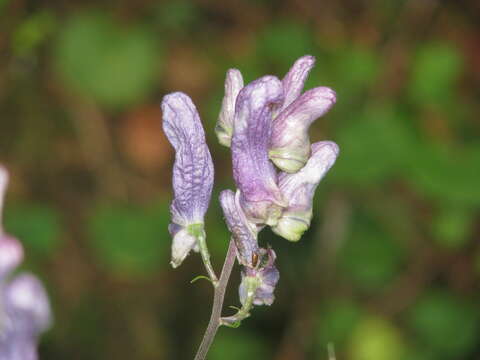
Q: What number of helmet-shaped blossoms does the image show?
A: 7